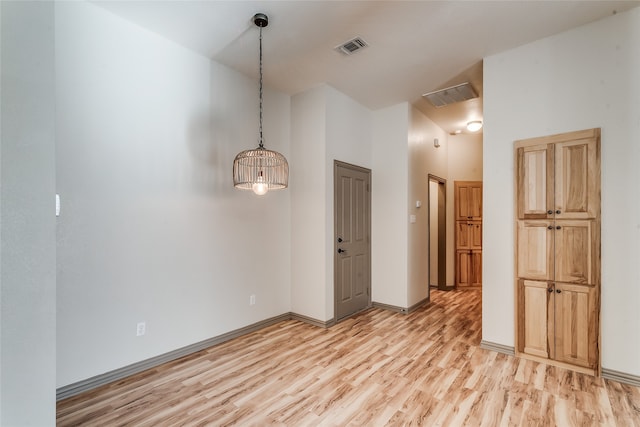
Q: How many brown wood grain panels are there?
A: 12